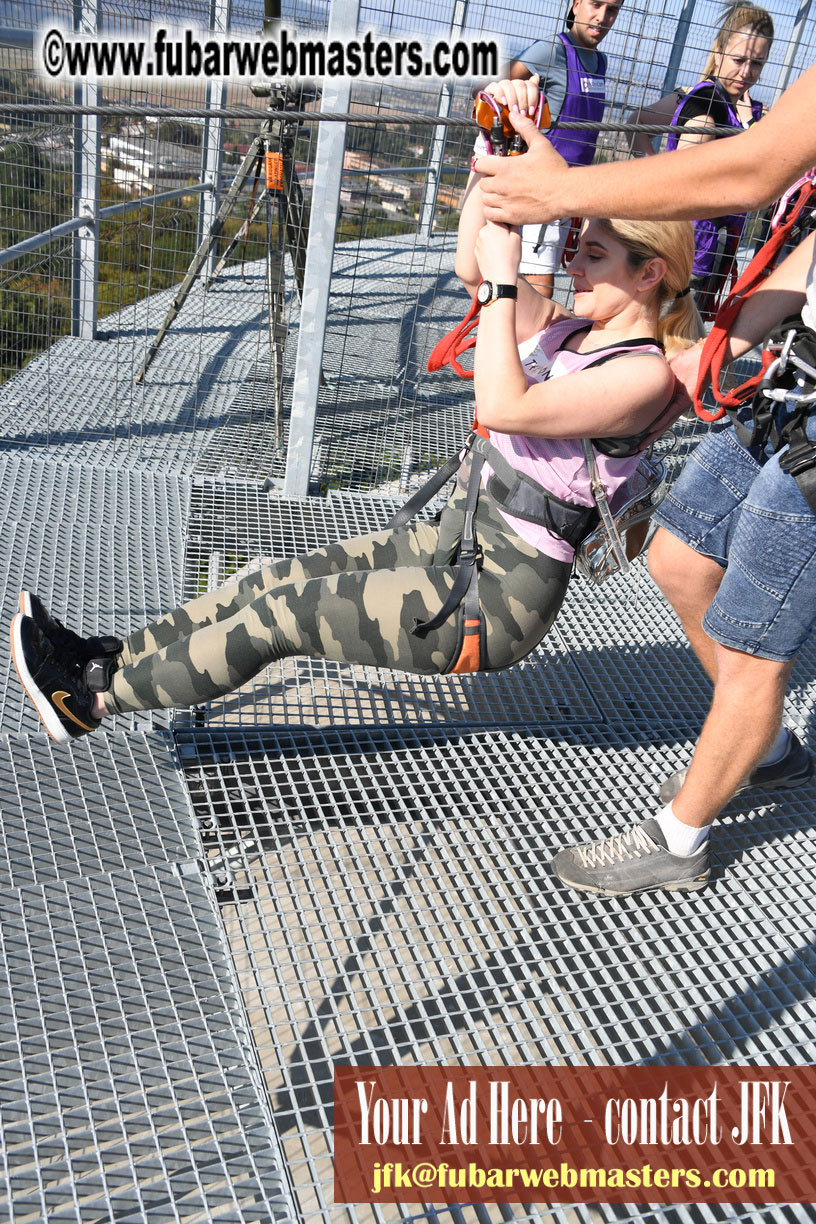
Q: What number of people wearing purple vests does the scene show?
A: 2